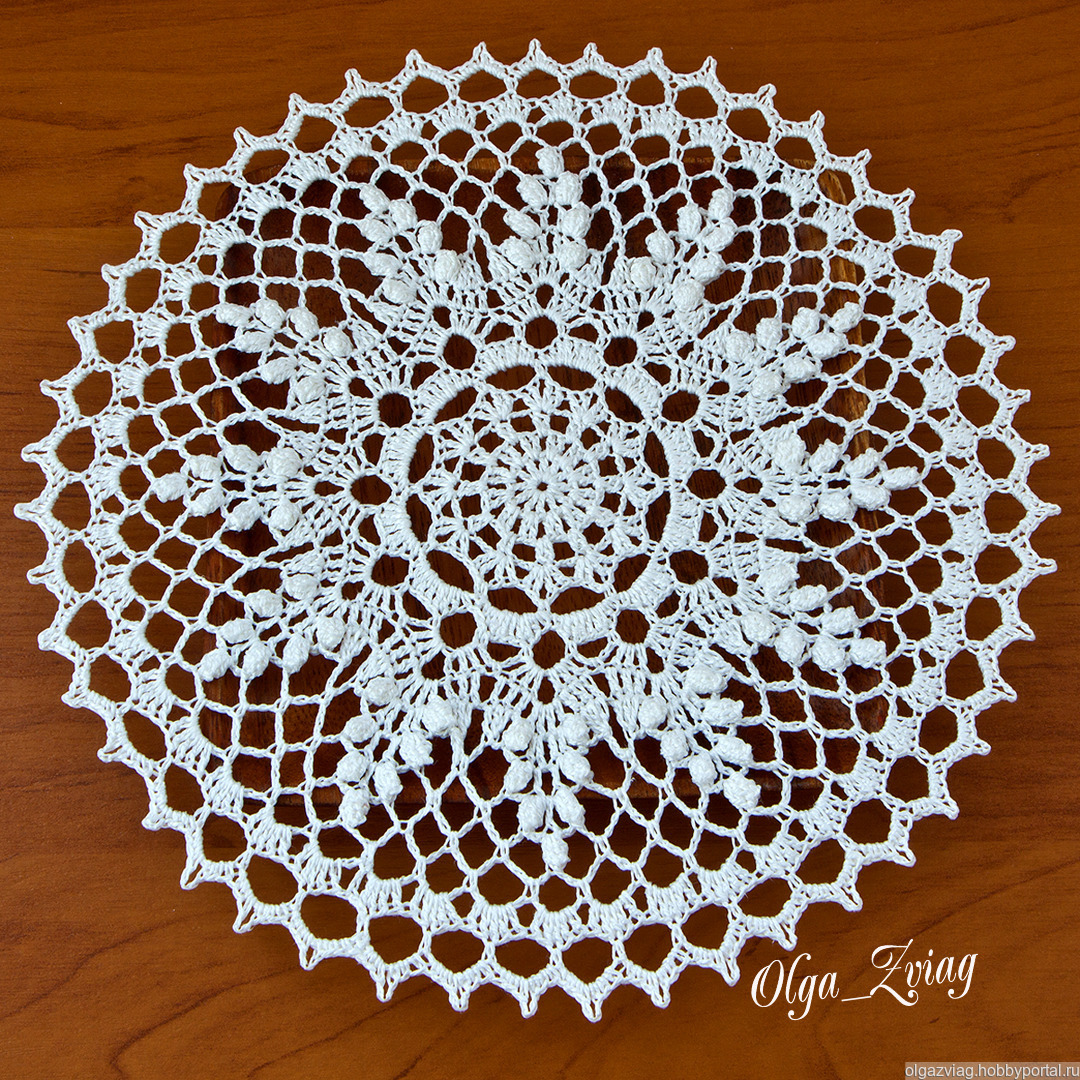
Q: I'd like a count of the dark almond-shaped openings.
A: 12